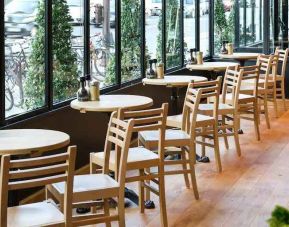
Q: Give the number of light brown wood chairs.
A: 10